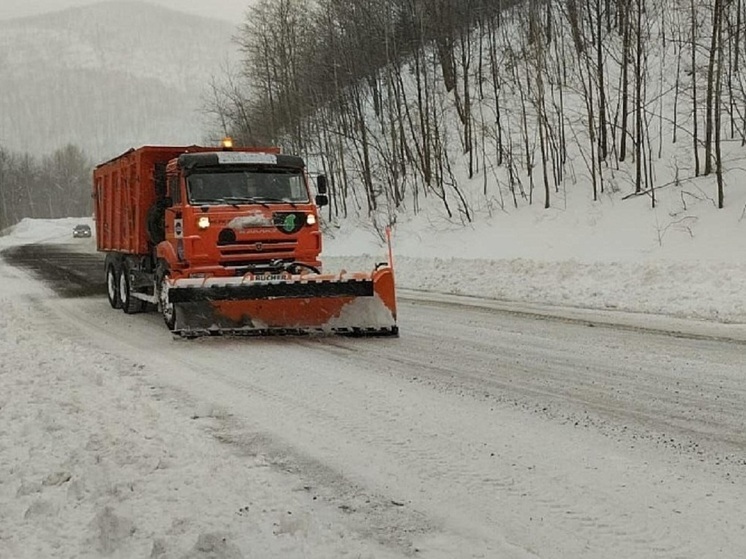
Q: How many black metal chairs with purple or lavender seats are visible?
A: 0